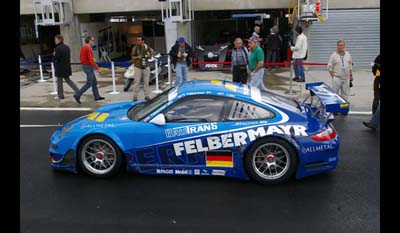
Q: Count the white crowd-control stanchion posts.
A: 5